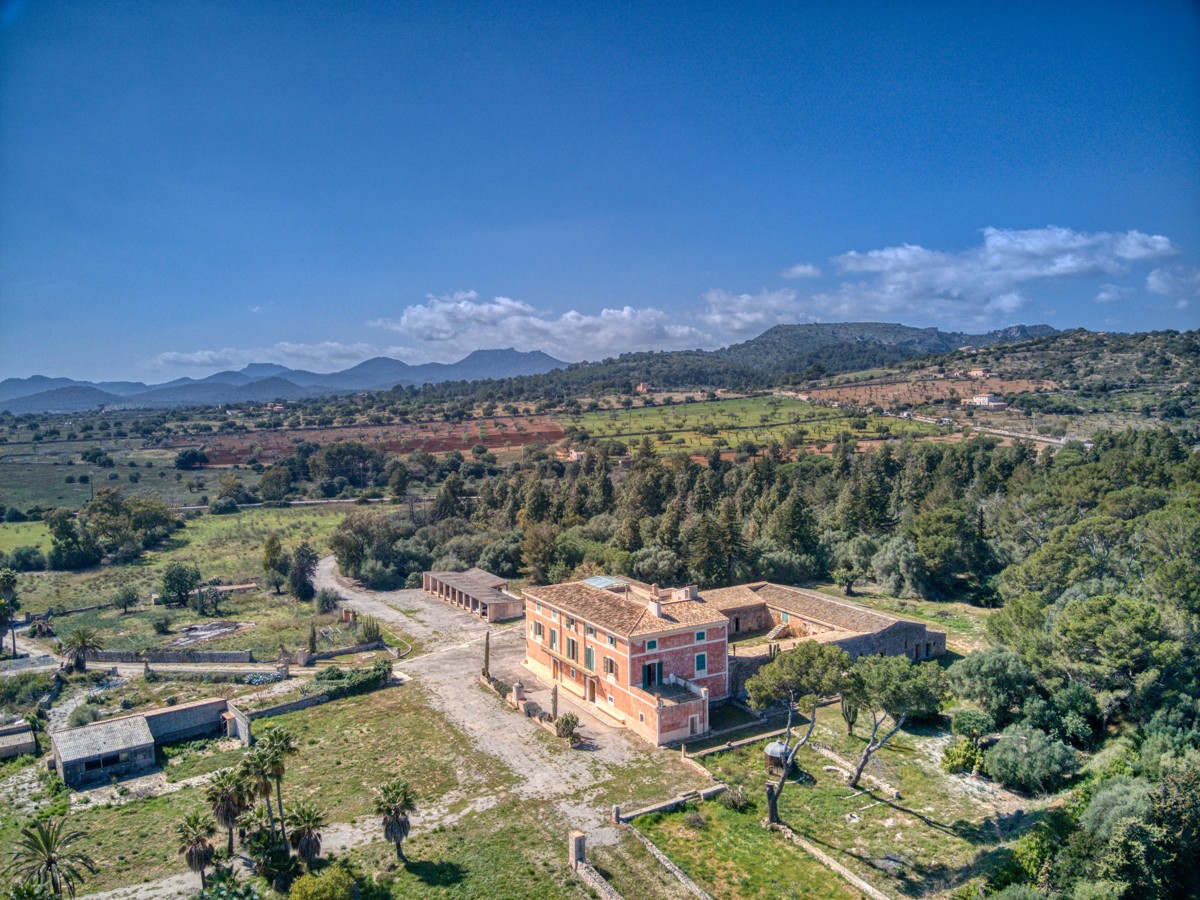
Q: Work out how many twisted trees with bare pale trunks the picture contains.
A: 2